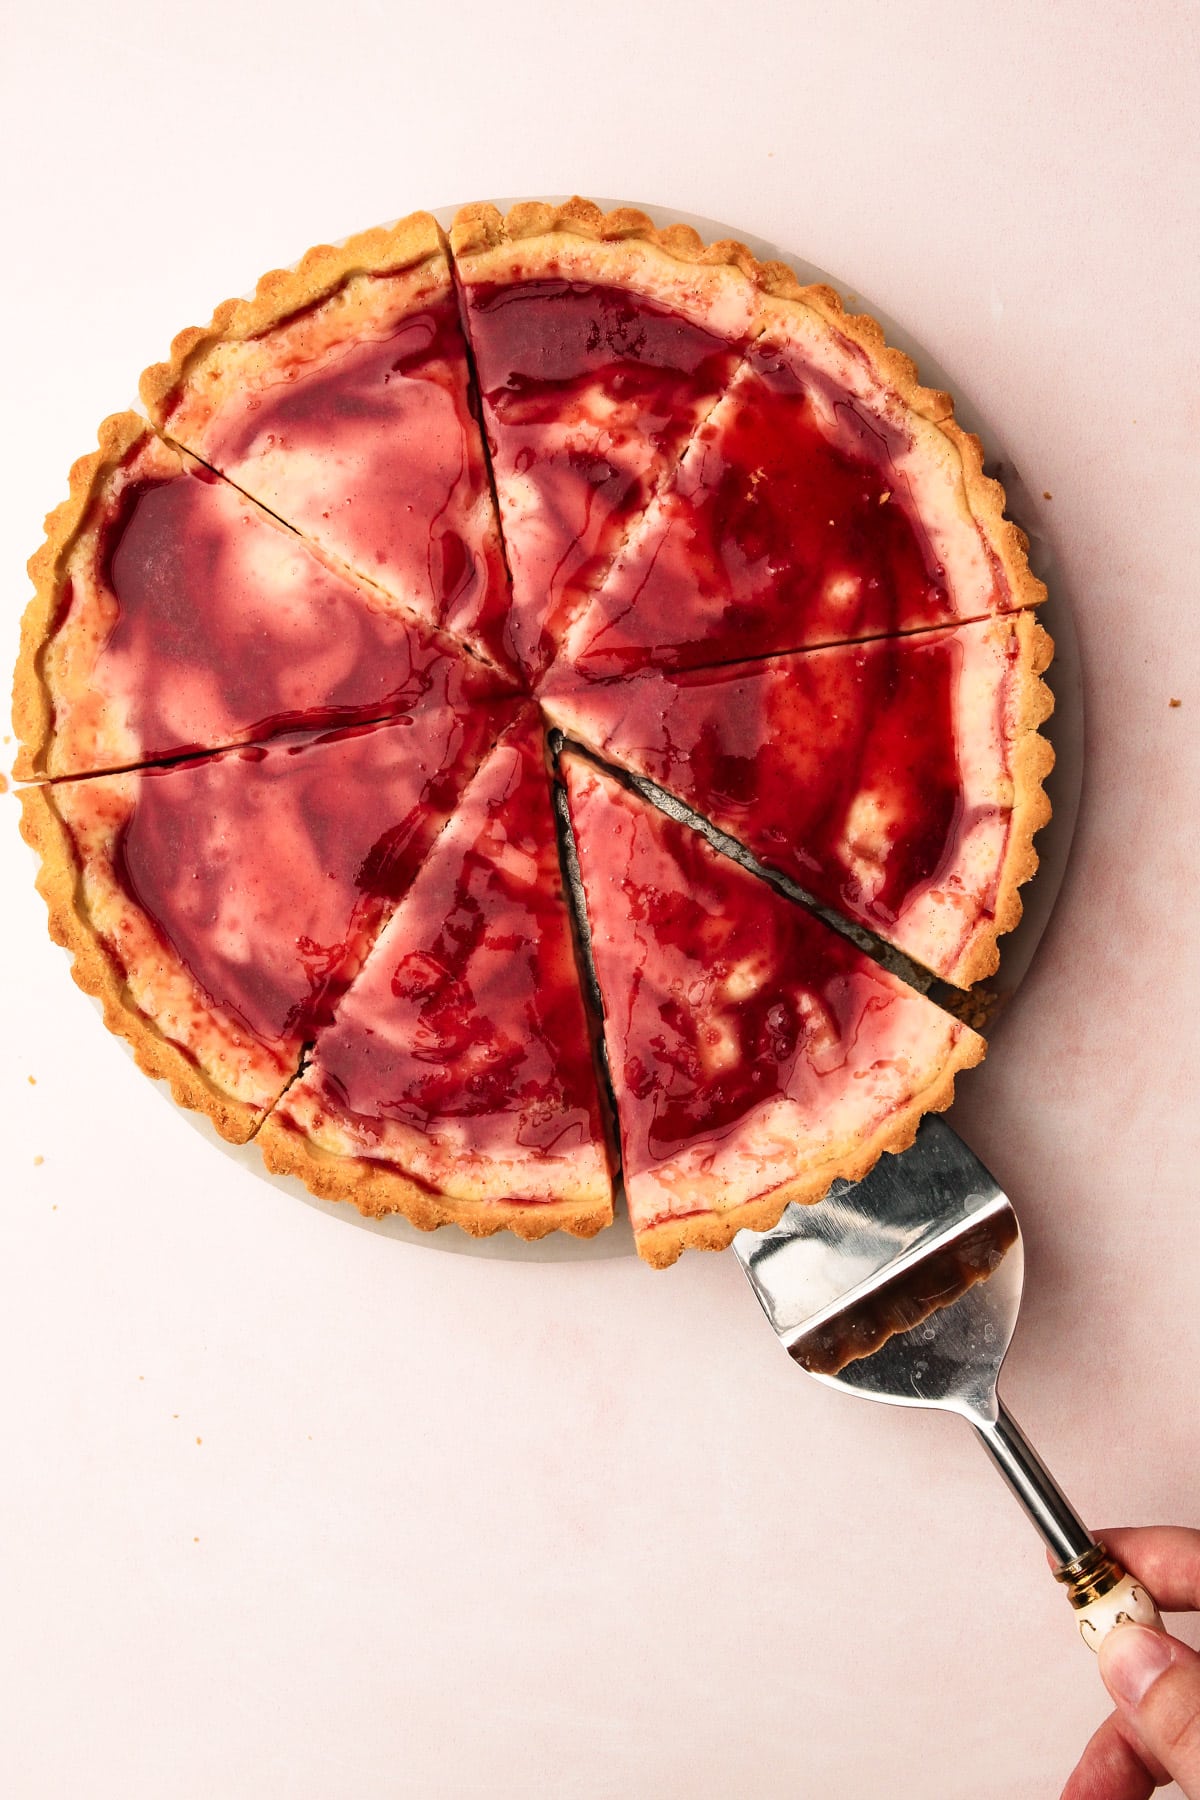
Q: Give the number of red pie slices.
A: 8